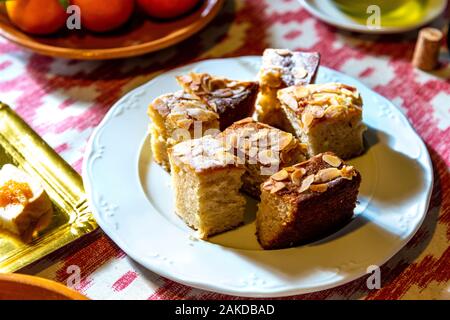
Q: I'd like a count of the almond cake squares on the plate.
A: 7